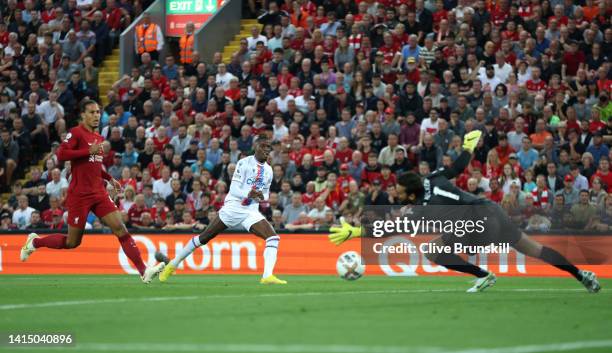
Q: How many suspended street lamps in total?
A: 0